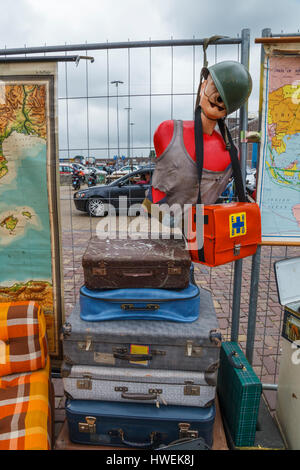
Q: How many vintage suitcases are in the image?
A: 6